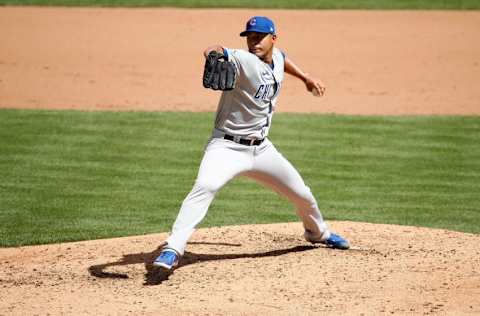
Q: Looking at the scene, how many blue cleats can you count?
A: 2